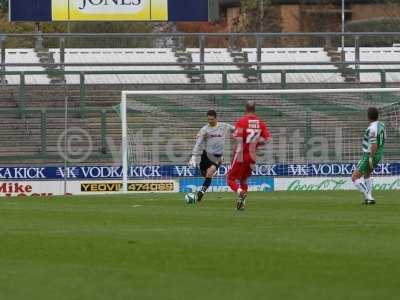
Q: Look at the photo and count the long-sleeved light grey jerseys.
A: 1